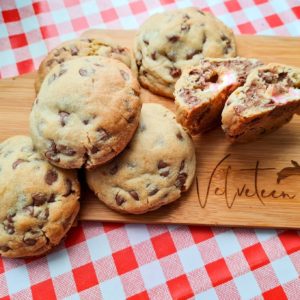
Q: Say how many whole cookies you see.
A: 5